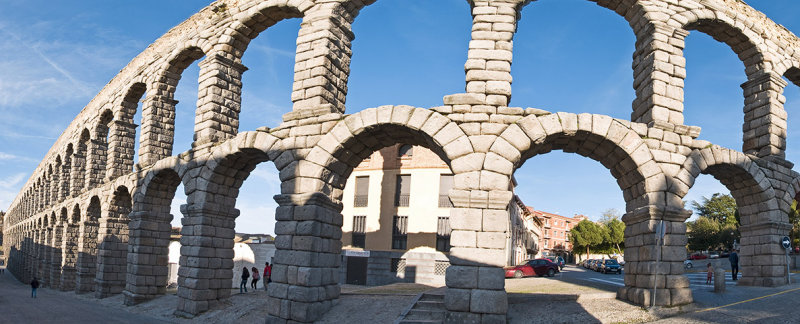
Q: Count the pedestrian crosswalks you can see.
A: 1